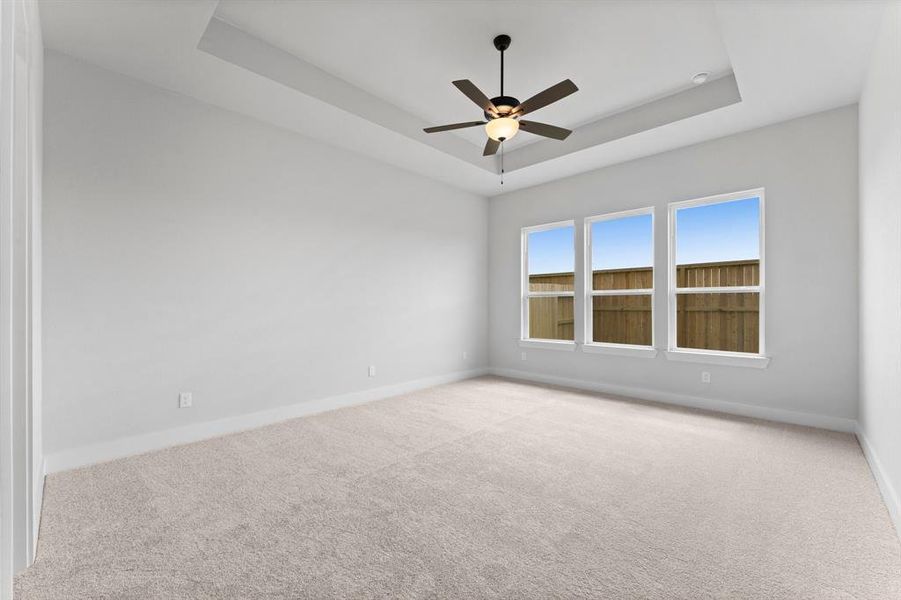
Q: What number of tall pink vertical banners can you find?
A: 0